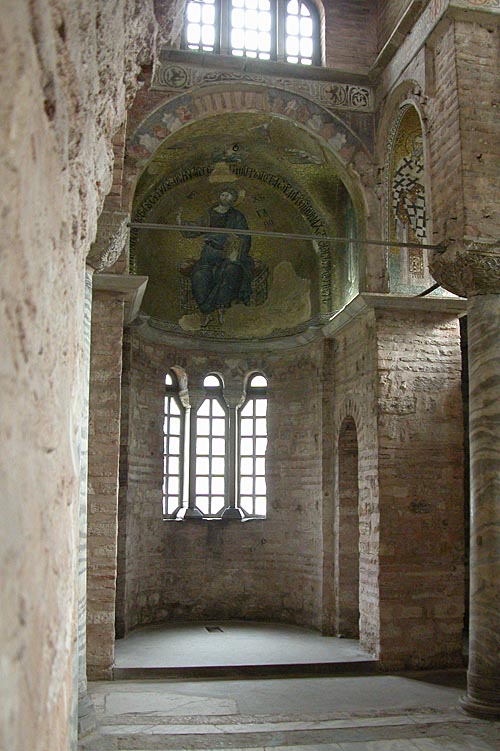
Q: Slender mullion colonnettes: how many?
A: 2